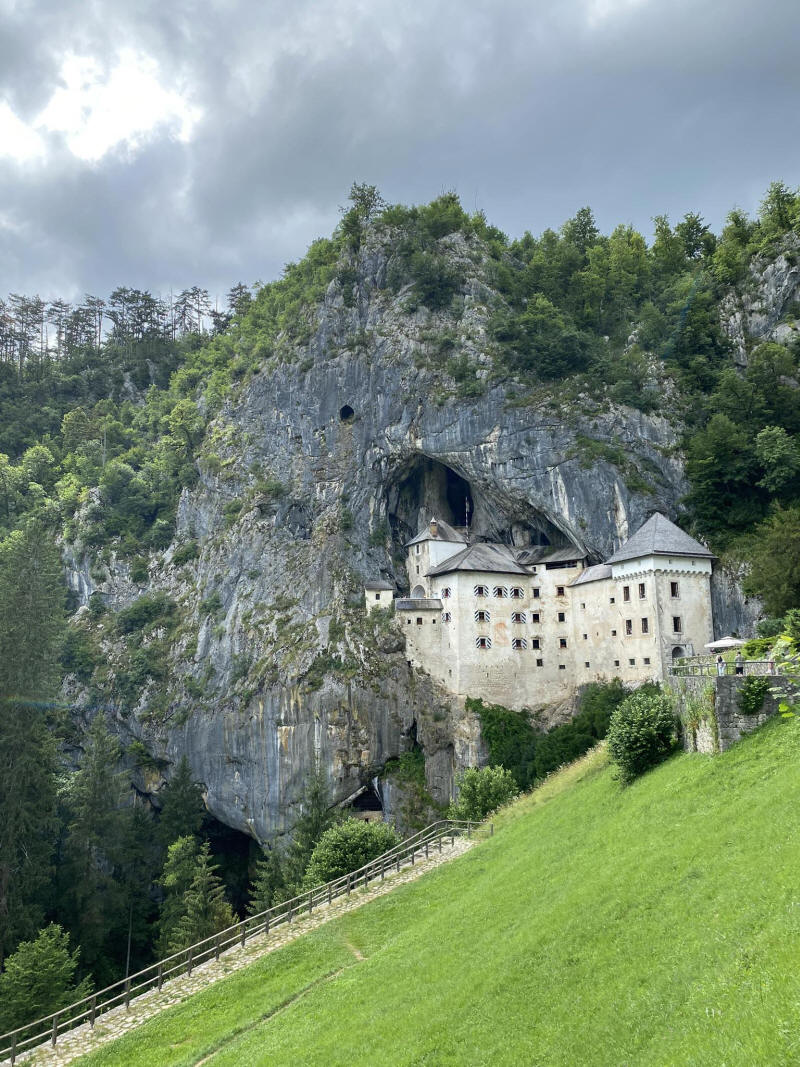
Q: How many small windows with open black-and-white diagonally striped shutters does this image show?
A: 9